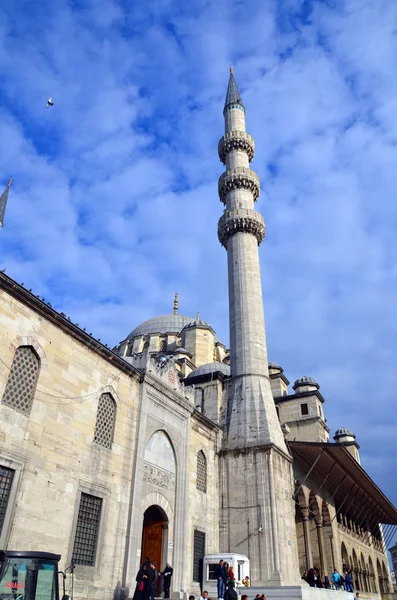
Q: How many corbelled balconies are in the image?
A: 3